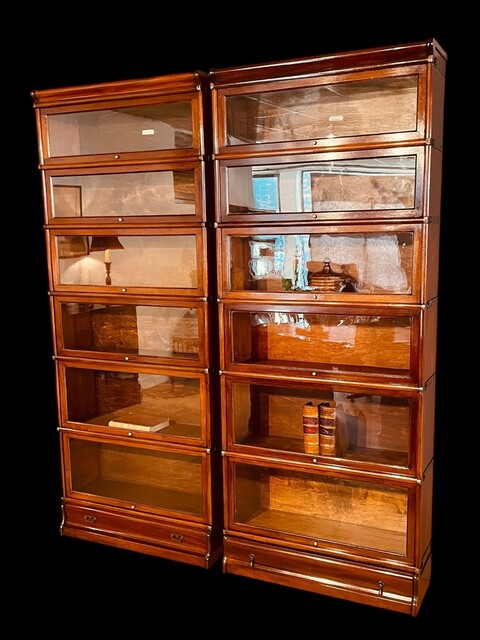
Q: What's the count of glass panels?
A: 12